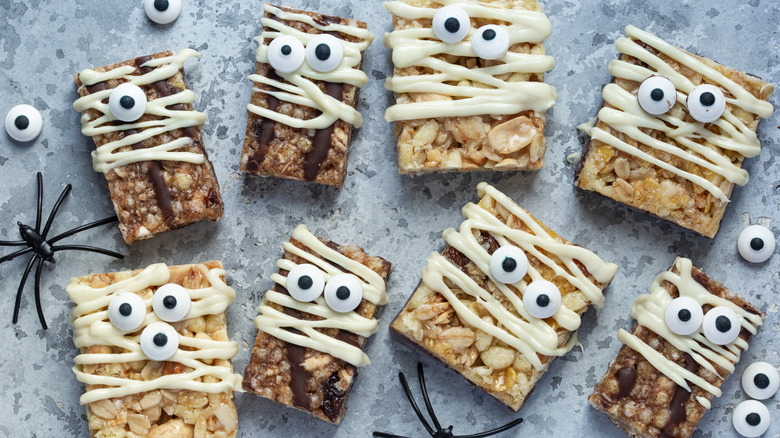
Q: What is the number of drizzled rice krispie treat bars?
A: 8